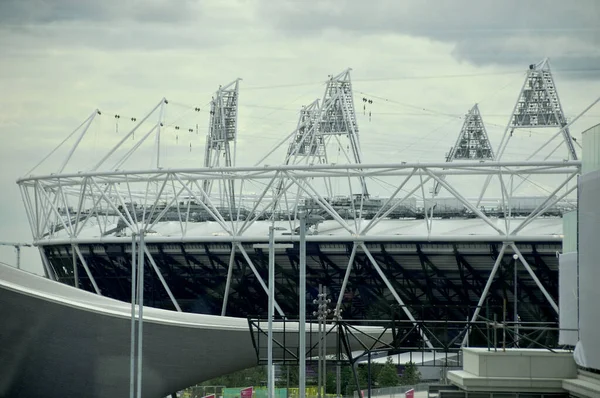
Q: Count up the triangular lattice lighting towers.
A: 5